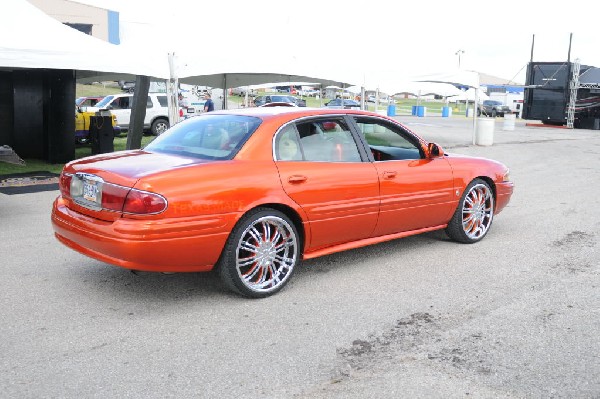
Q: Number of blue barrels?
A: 4